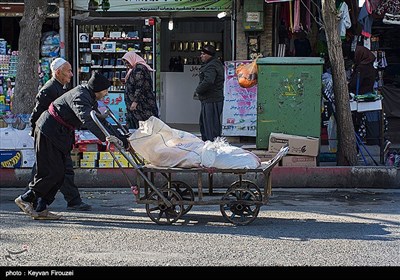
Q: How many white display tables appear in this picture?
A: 1